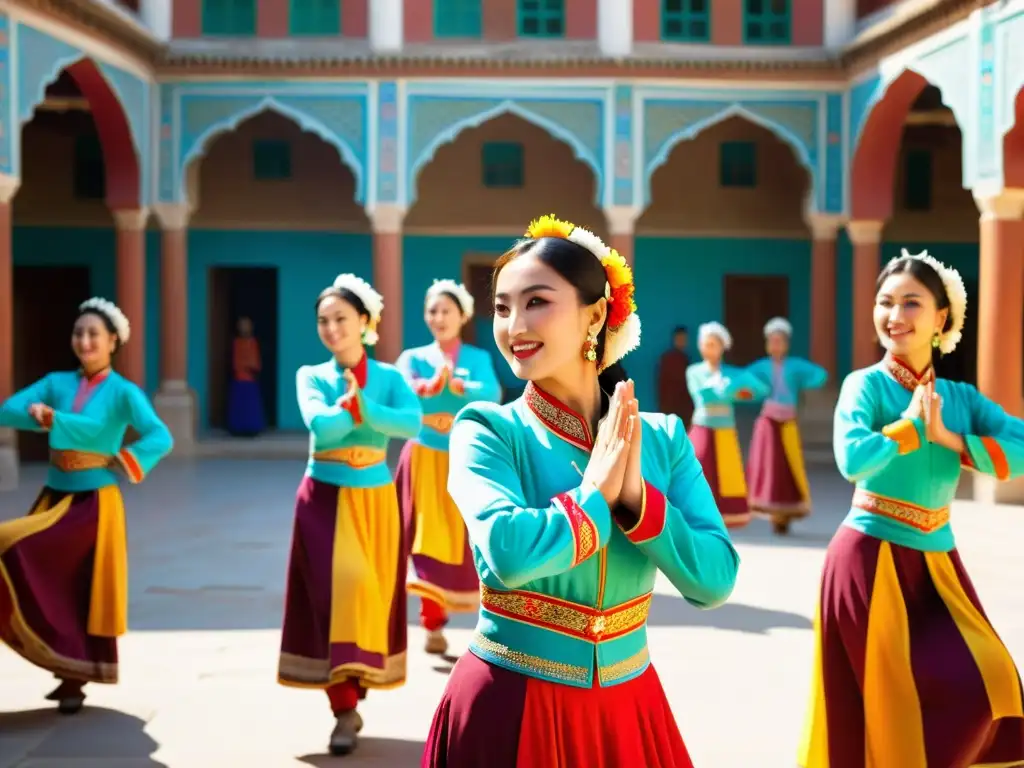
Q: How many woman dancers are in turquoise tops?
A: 7